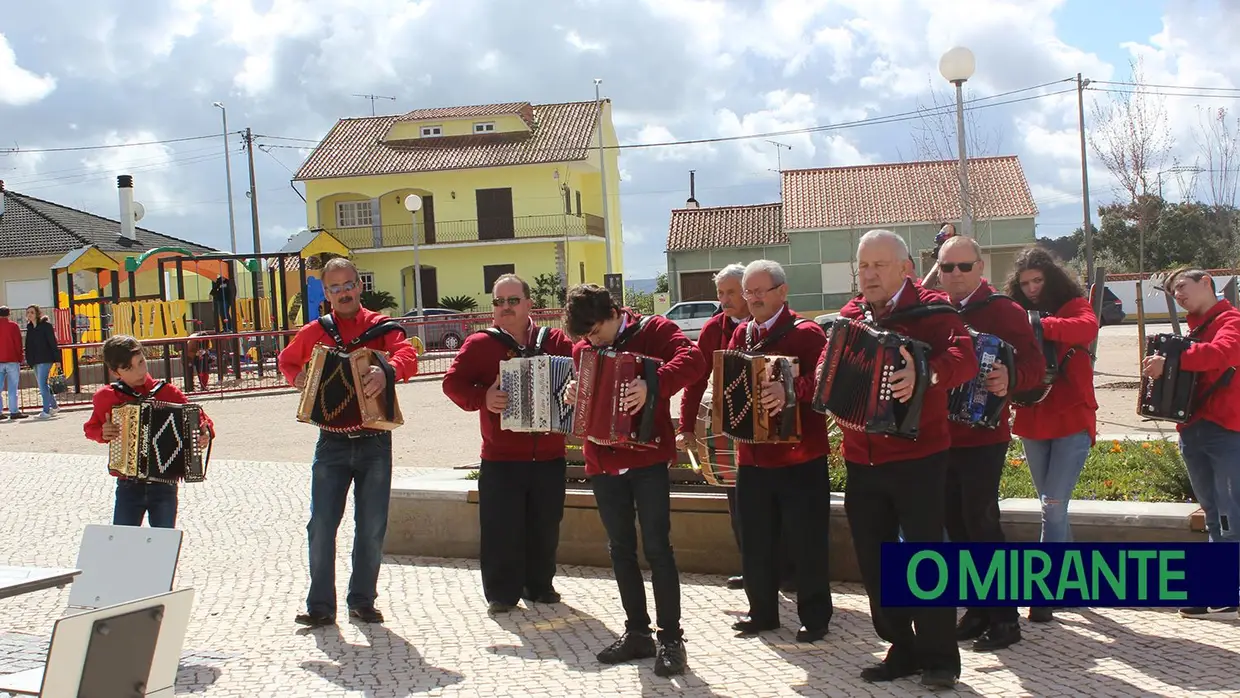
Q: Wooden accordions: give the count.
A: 2